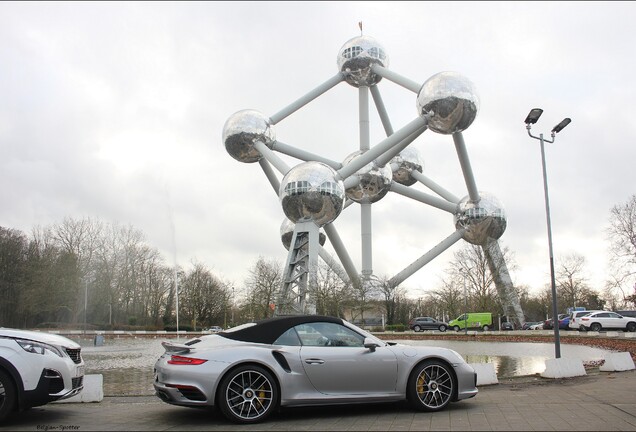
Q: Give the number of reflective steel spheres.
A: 8